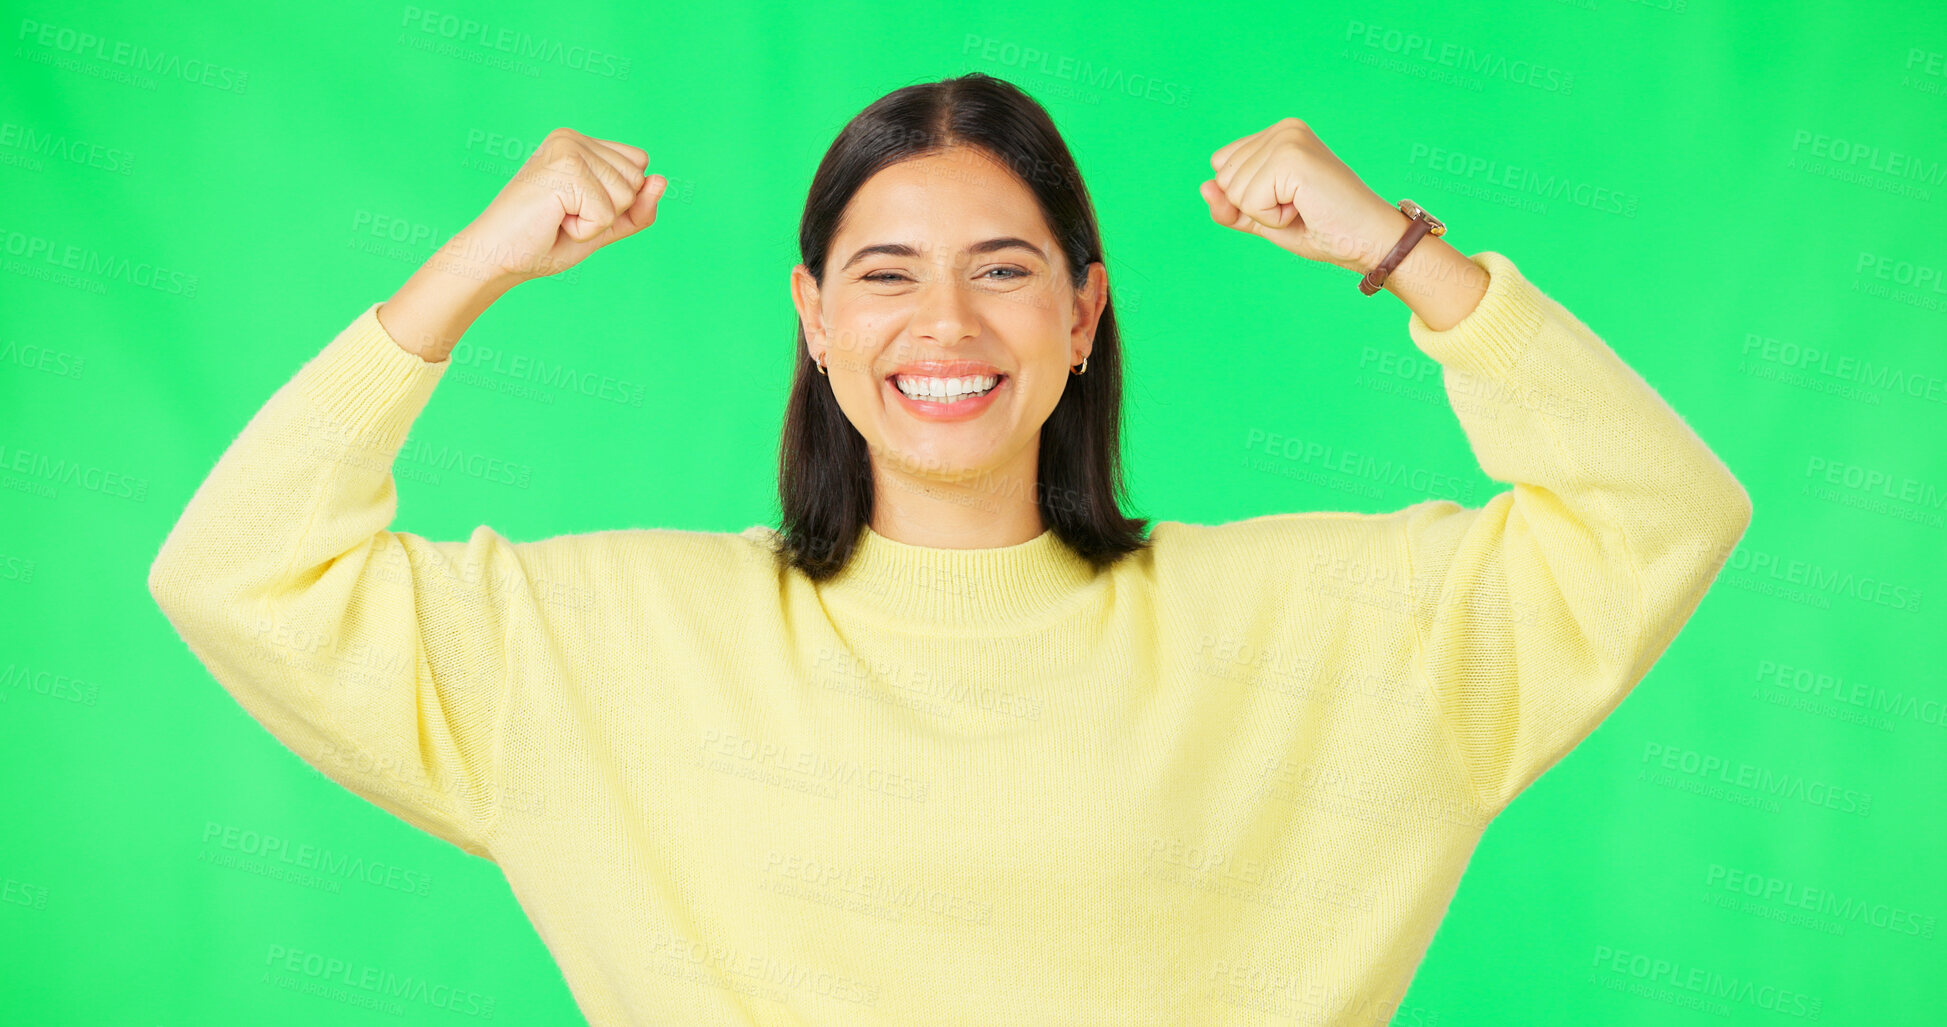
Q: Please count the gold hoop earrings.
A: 2